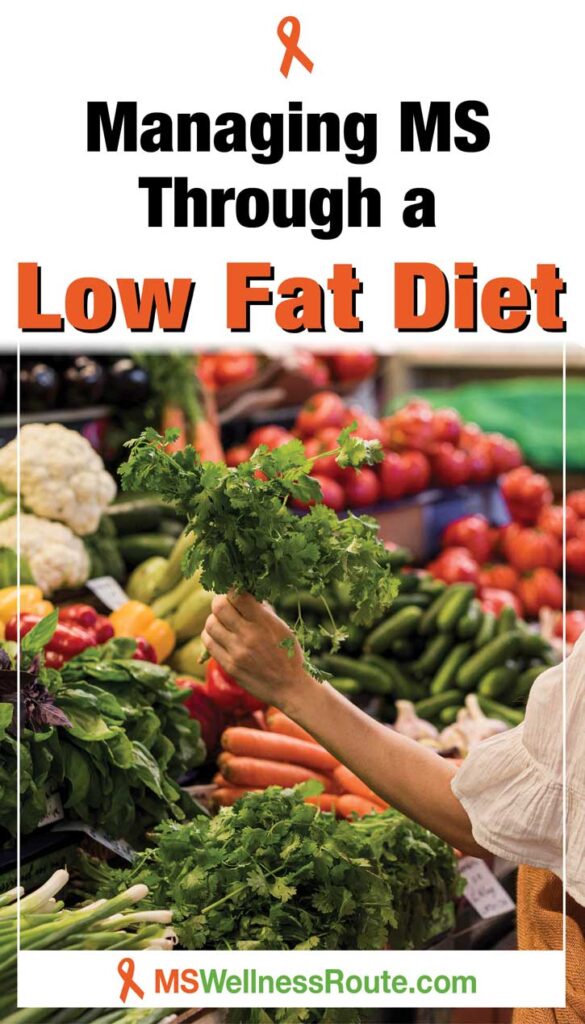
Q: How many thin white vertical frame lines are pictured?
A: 2